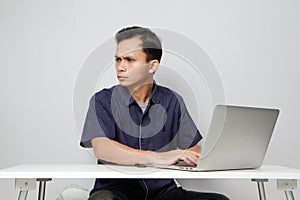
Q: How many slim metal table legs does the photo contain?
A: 4